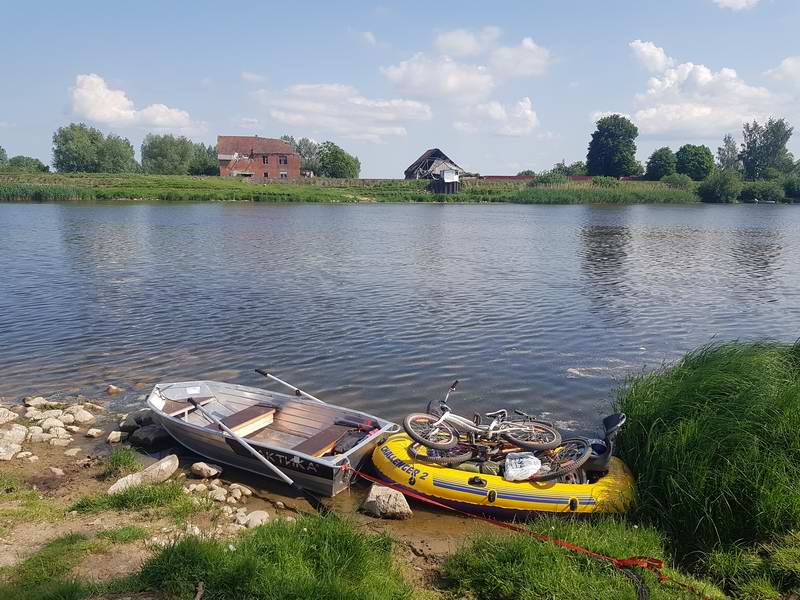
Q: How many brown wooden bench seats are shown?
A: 3